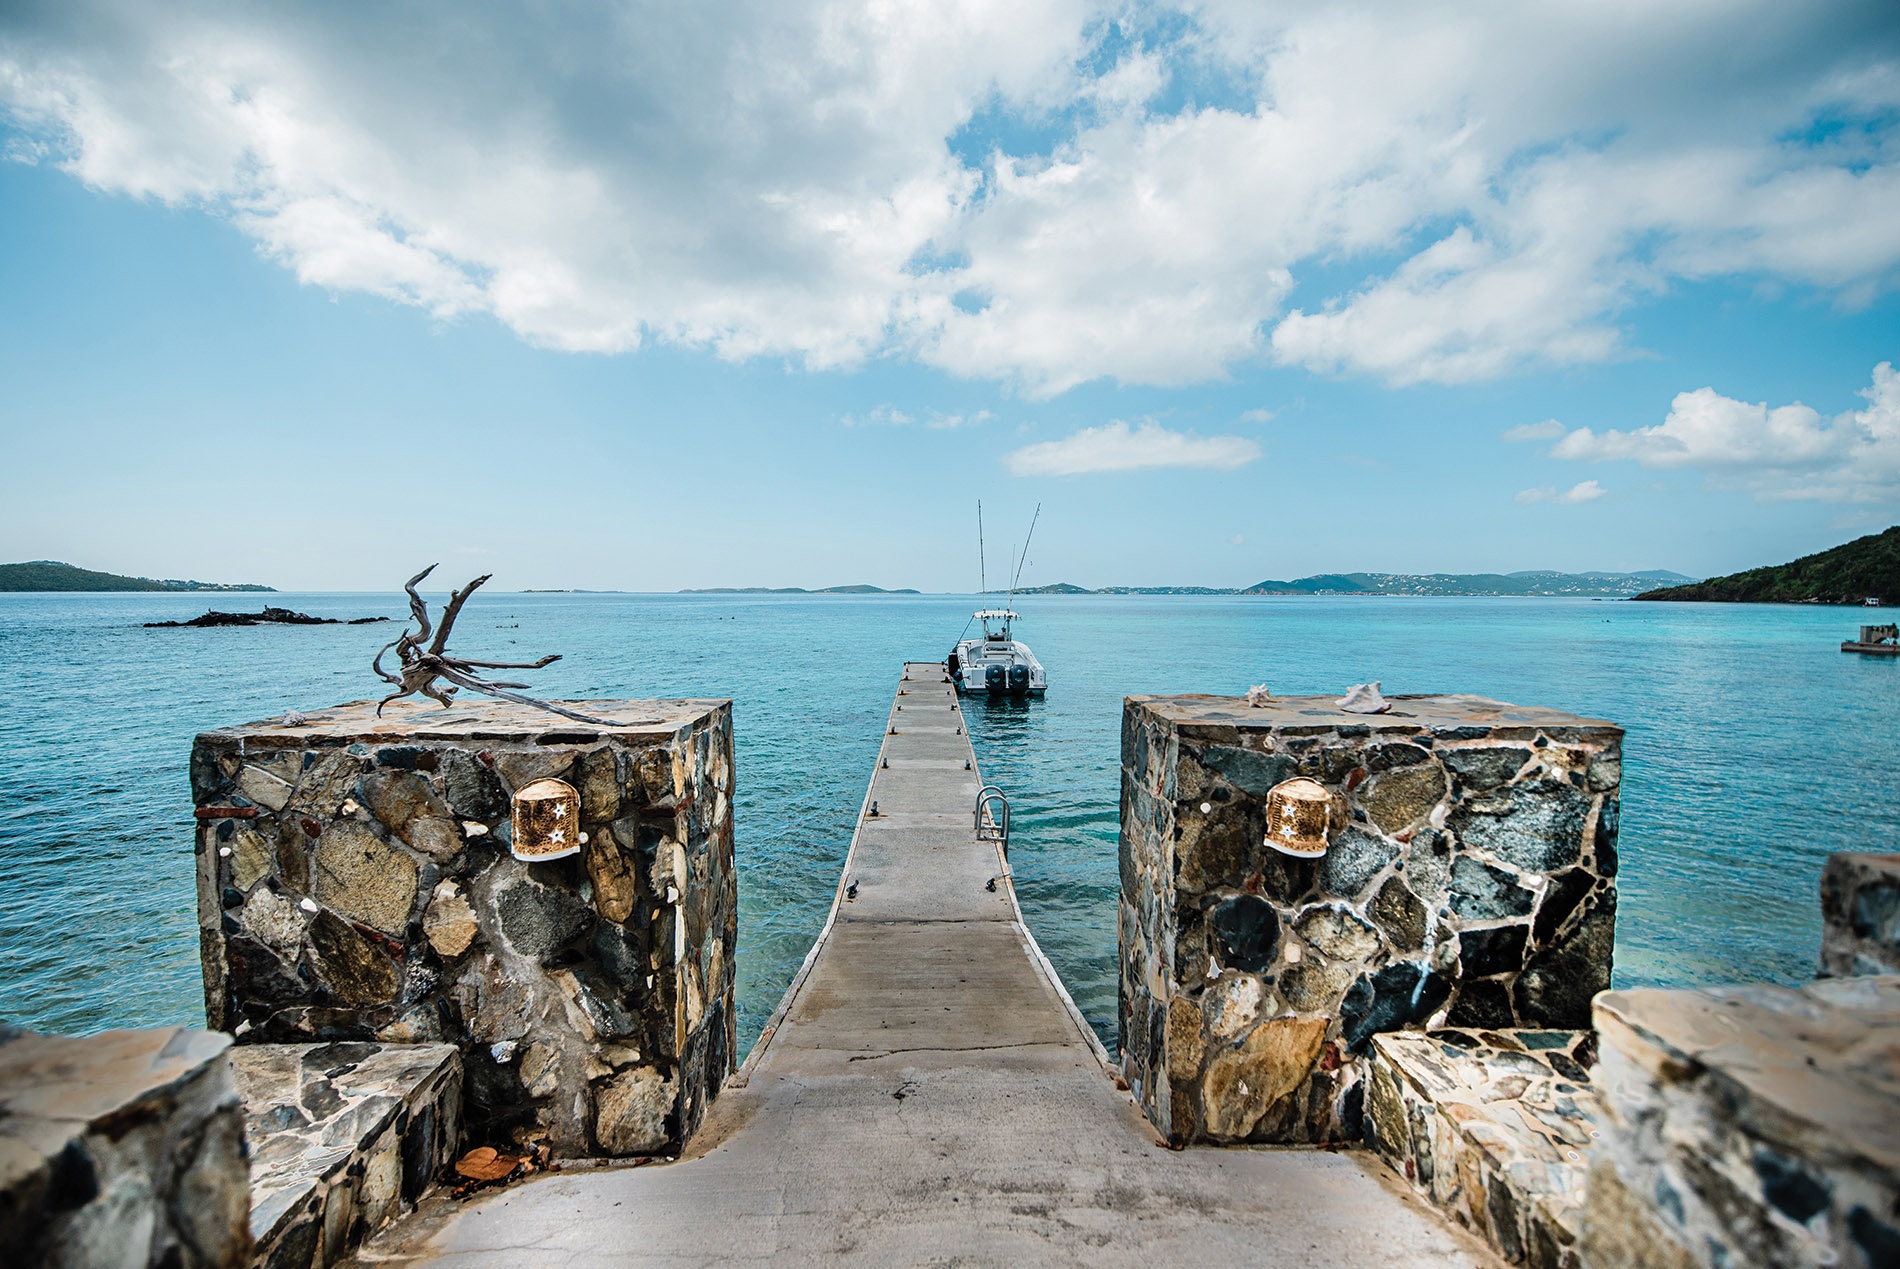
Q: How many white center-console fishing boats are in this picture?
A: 1